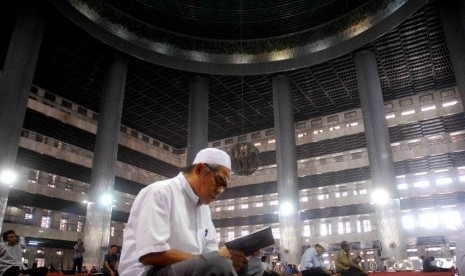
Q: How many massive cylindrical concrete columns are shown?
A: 6